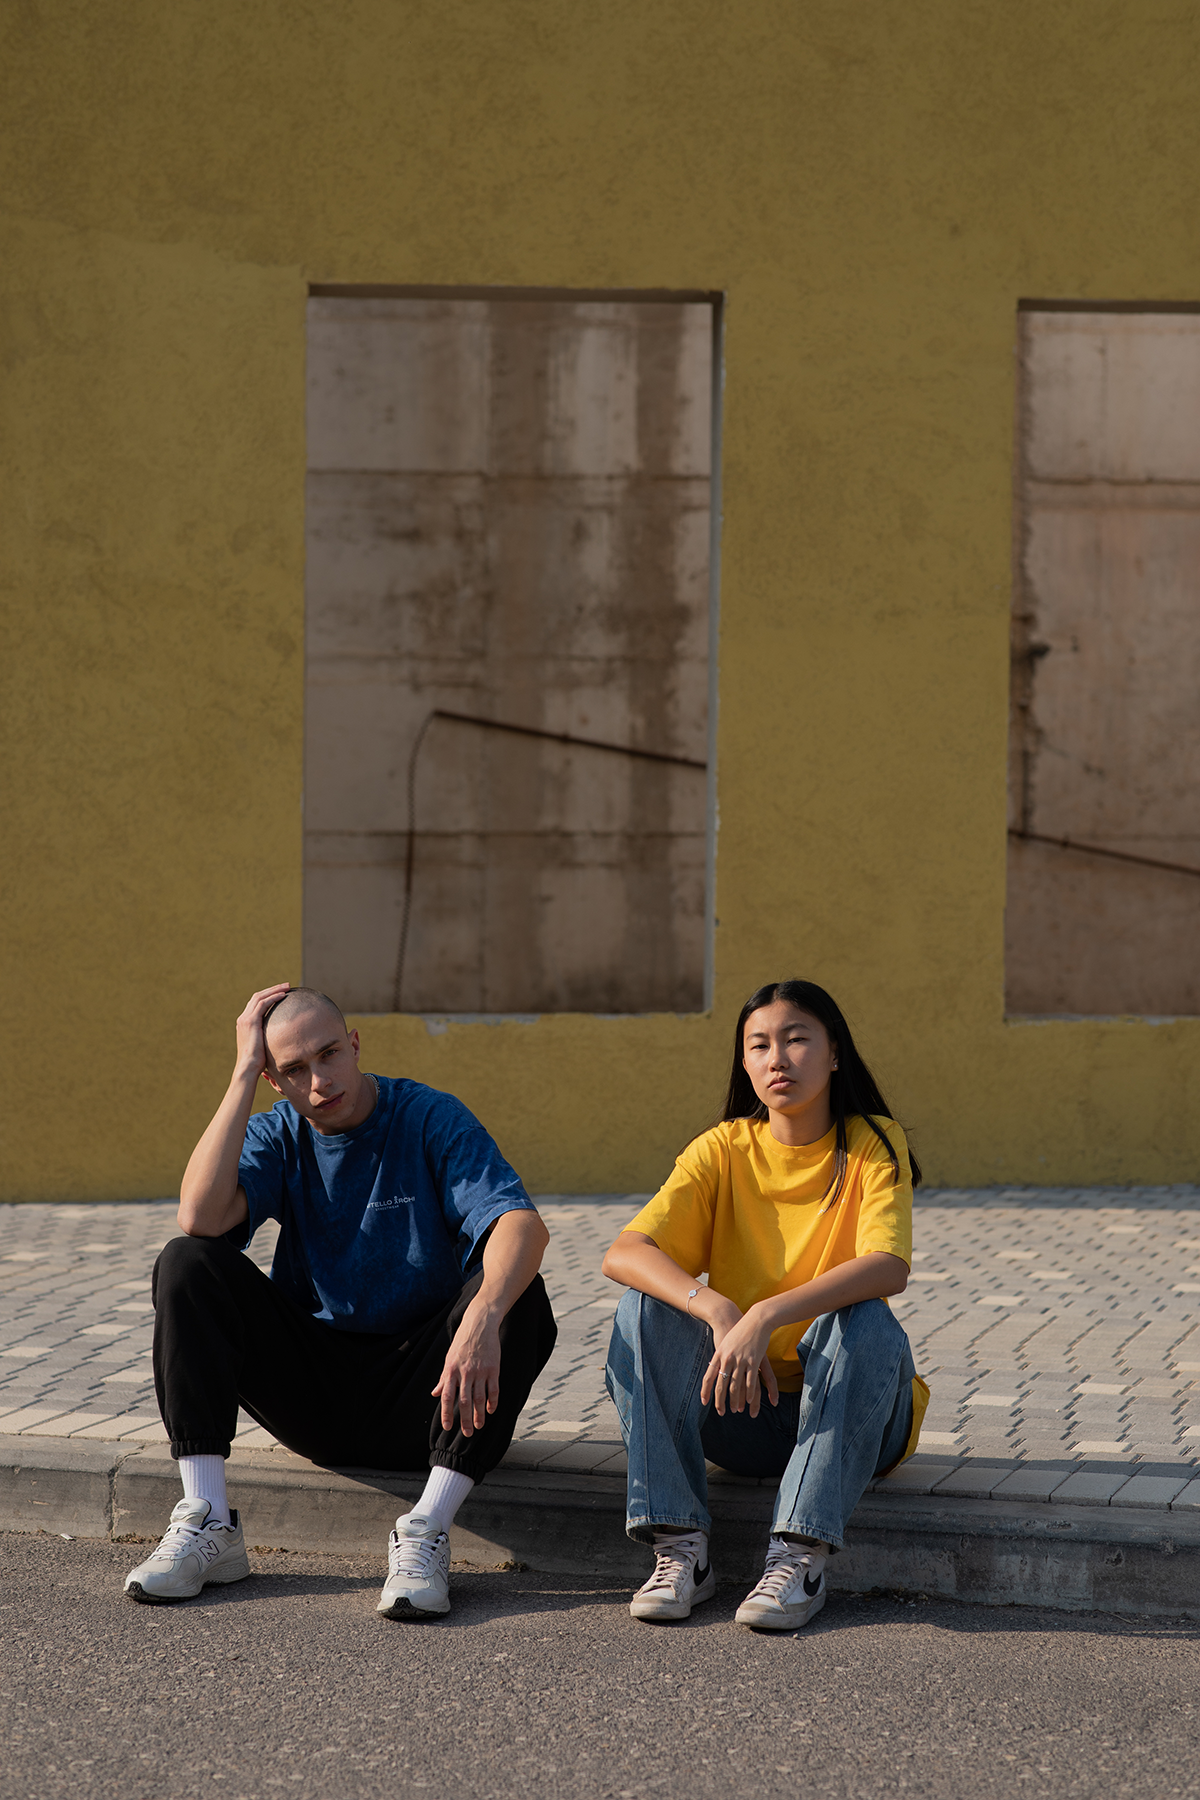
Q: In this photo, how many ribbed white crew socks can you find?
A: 2